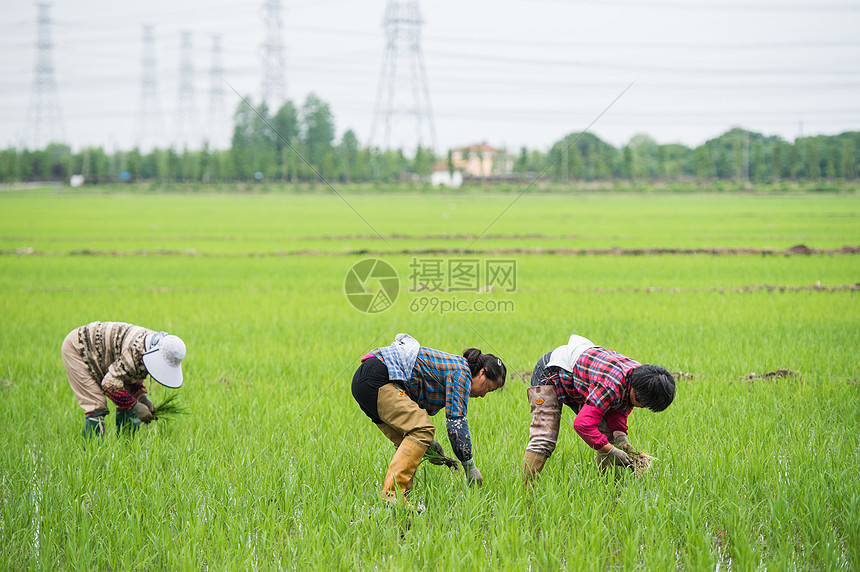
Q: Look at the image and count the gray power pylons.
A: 6